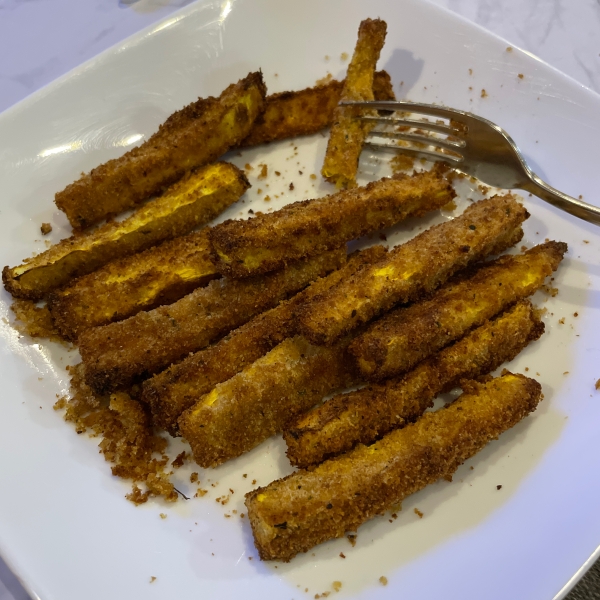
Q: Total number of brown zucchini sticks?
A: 13